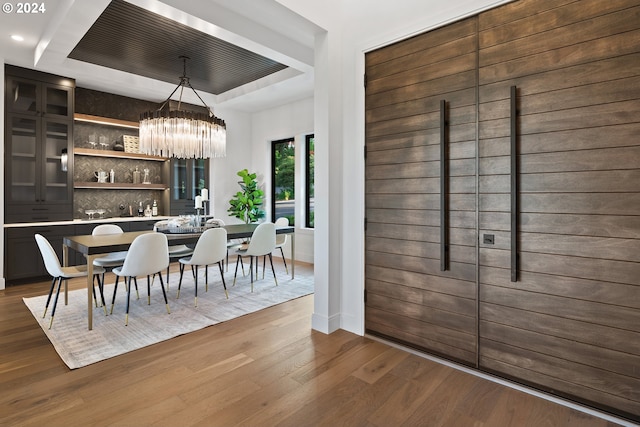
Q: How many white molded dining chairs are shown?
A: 8